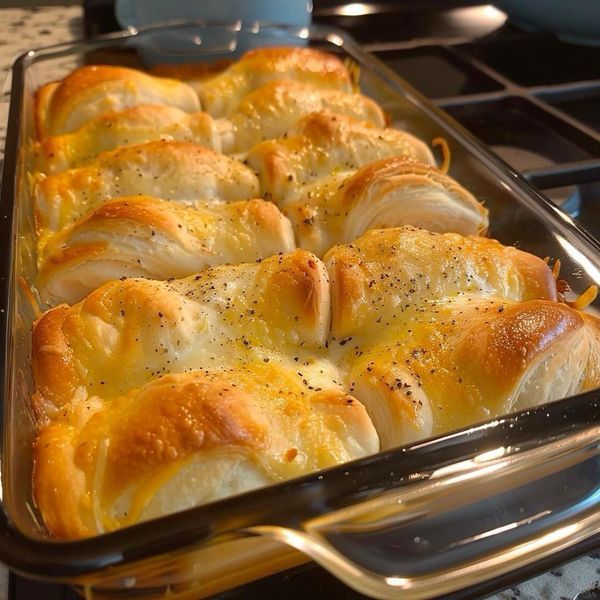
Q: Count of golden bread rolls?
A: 12